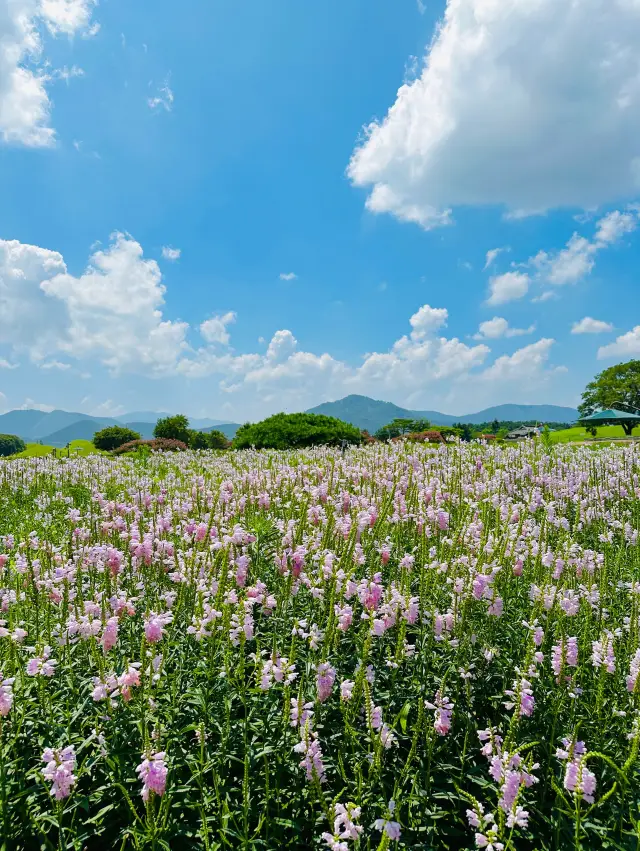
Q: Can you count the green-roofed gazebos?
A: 1